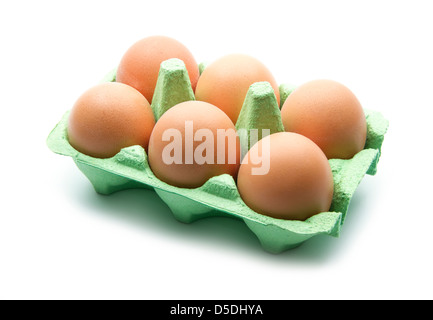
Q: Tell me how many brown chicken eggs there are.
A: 6